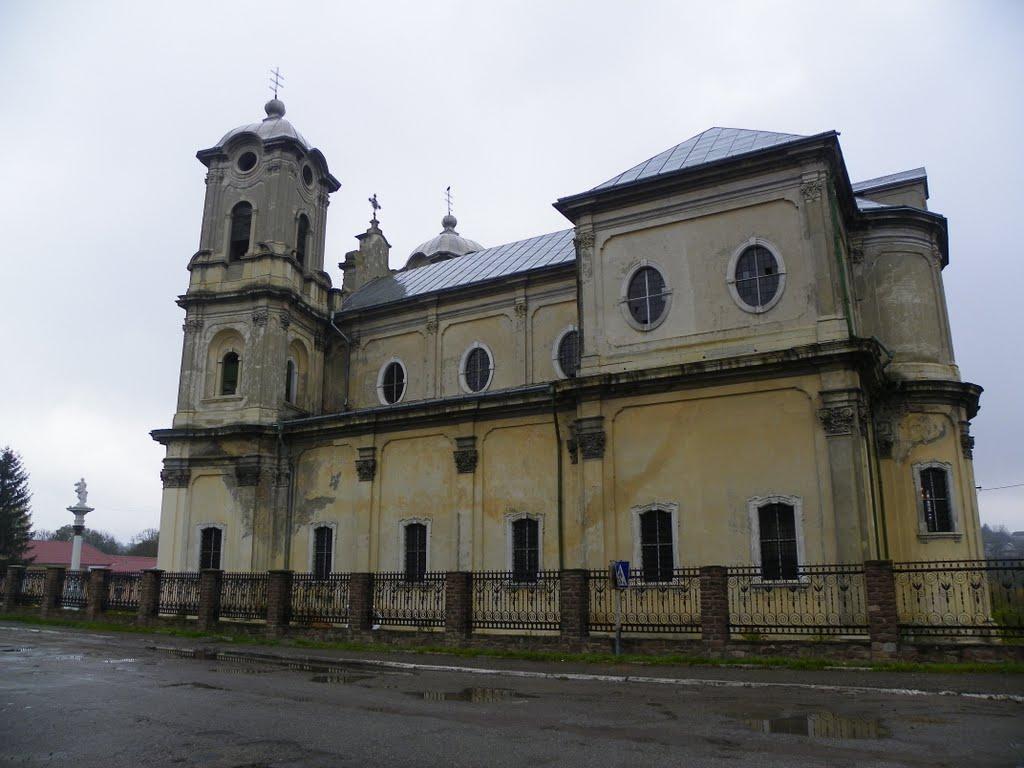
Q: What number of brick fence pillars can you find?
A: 11